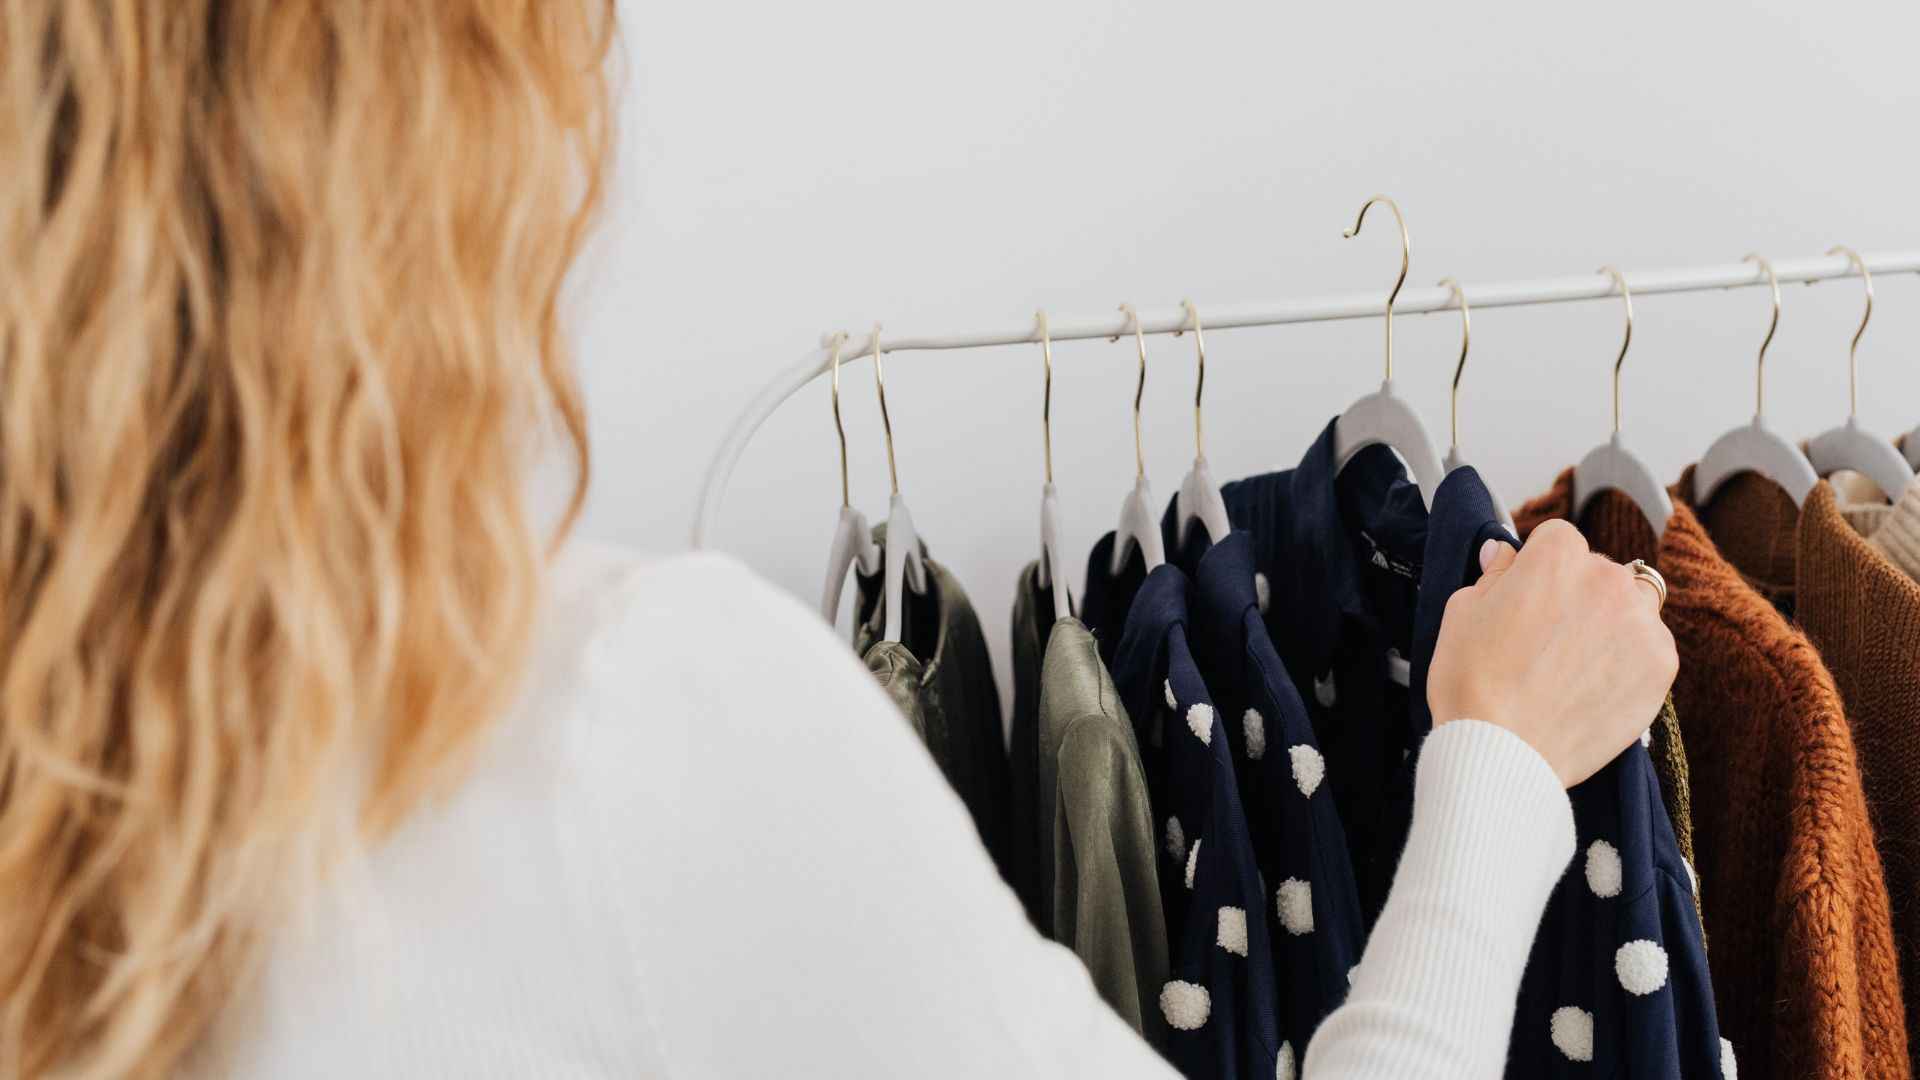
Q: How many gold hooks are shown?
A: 10